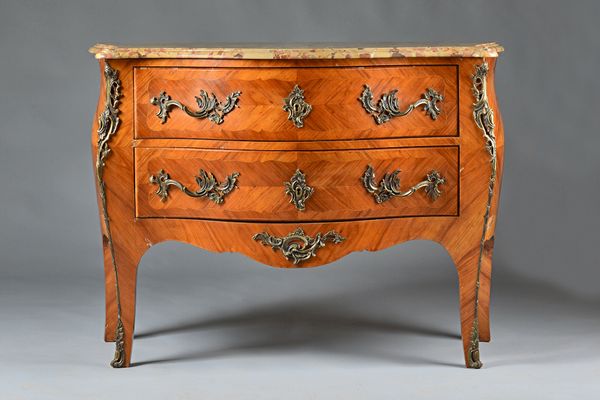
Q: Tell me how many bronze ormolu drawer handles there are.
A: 4